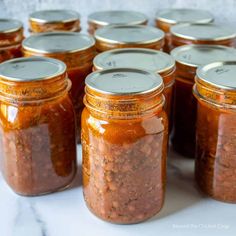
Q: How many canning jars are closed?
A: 12